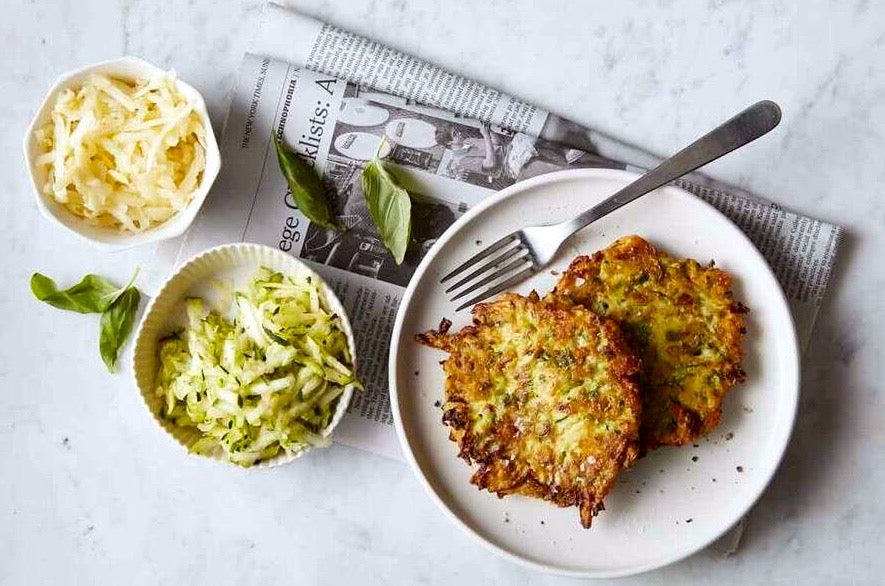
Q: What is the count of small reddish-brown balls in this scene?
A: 0